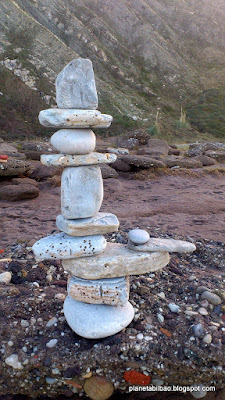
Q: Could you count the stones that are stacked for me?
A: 12